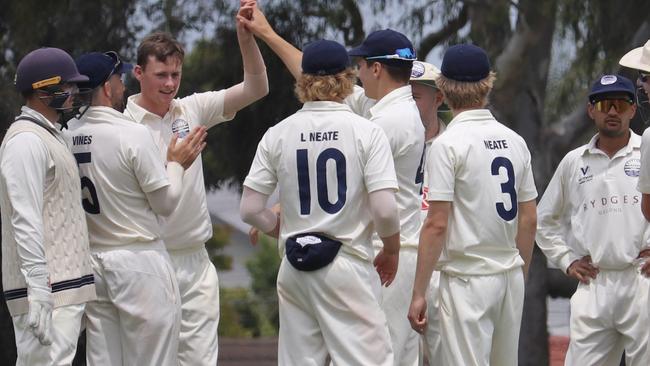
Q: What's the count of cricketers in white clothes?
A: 9